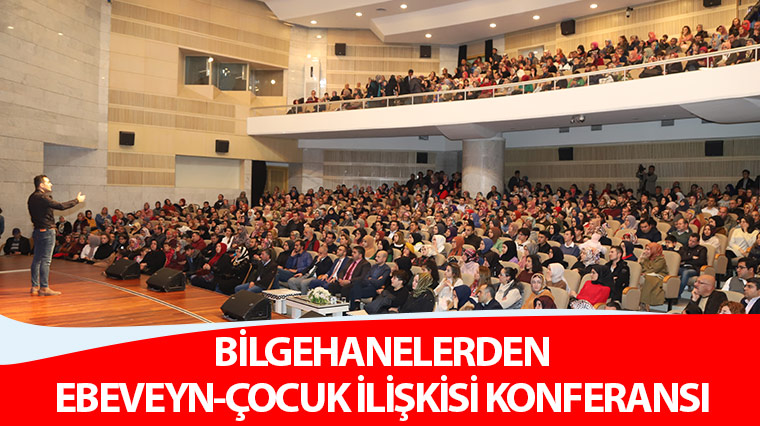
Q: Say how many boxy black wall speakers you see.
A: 9